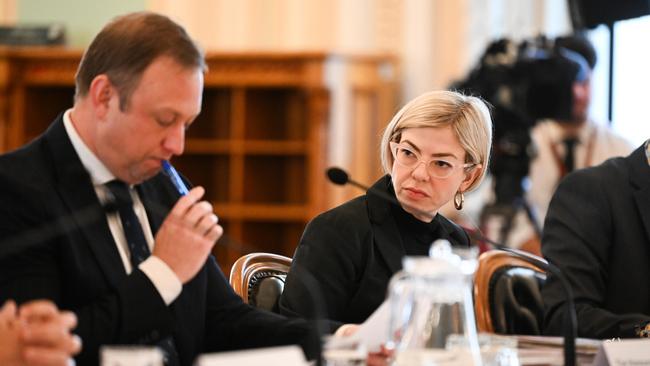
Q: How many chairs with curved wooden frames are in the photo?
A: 2